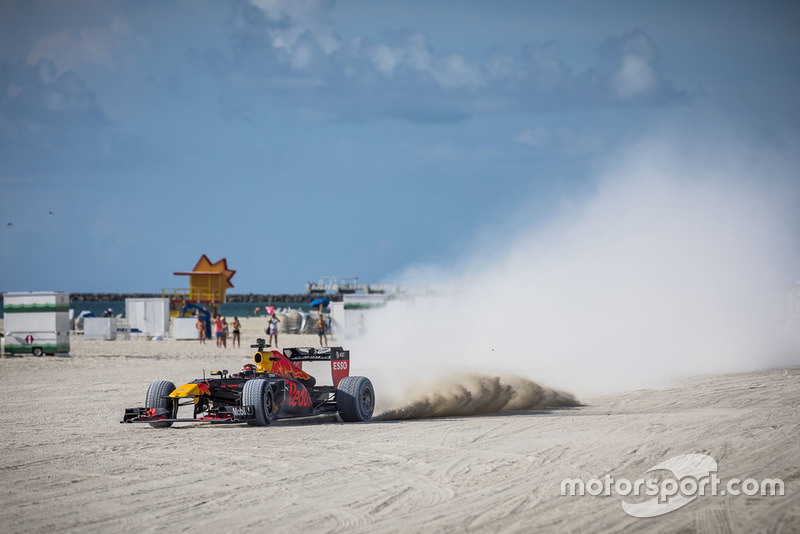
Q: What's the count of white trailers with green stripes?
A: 2